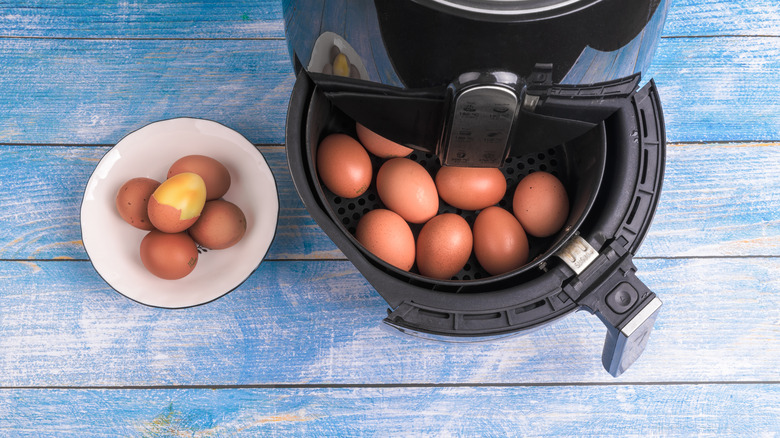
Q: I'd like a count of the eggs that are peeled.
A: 1